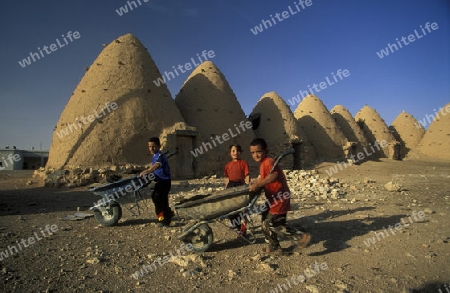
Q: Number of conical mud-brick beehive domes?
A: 8